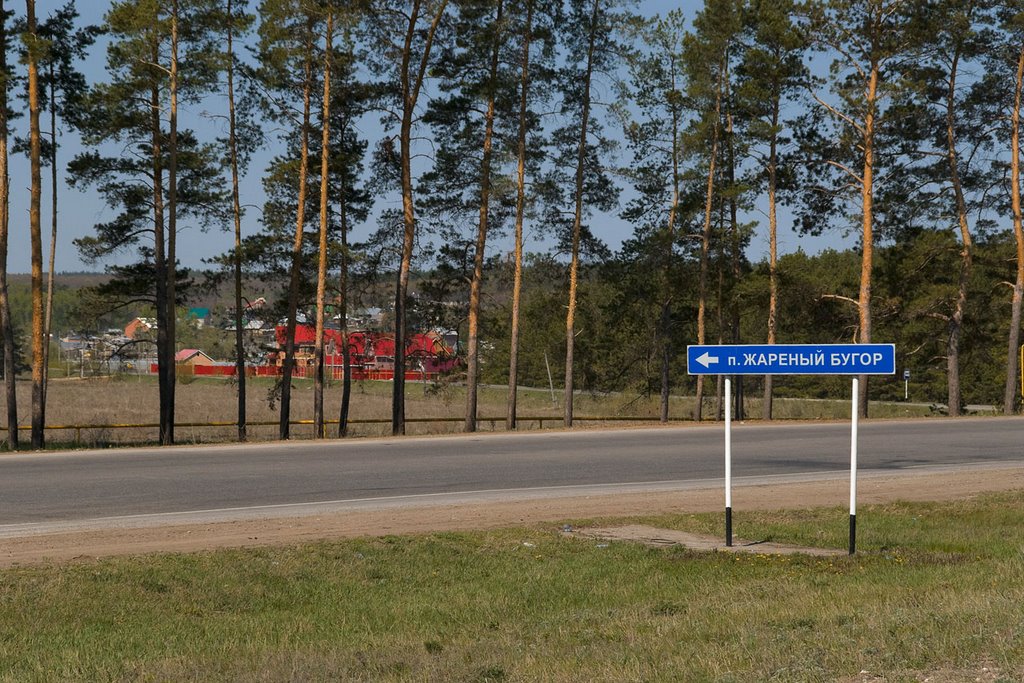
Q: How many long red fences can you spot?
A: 1